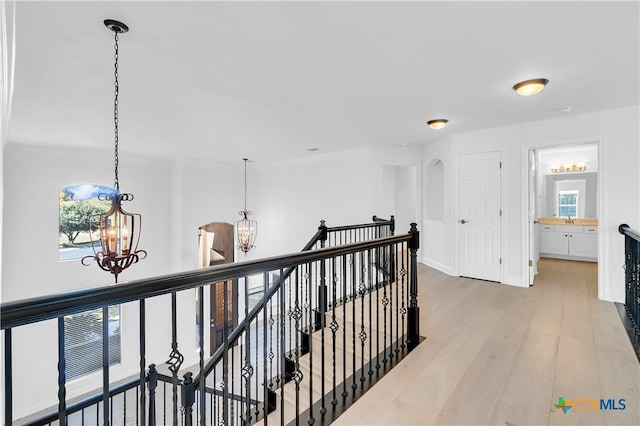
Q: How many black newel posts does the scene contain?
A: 5